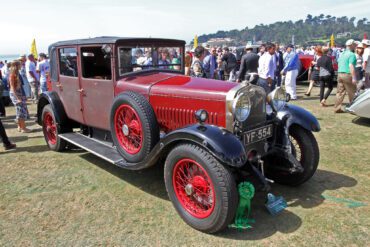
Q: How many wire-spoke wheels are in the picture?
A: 4